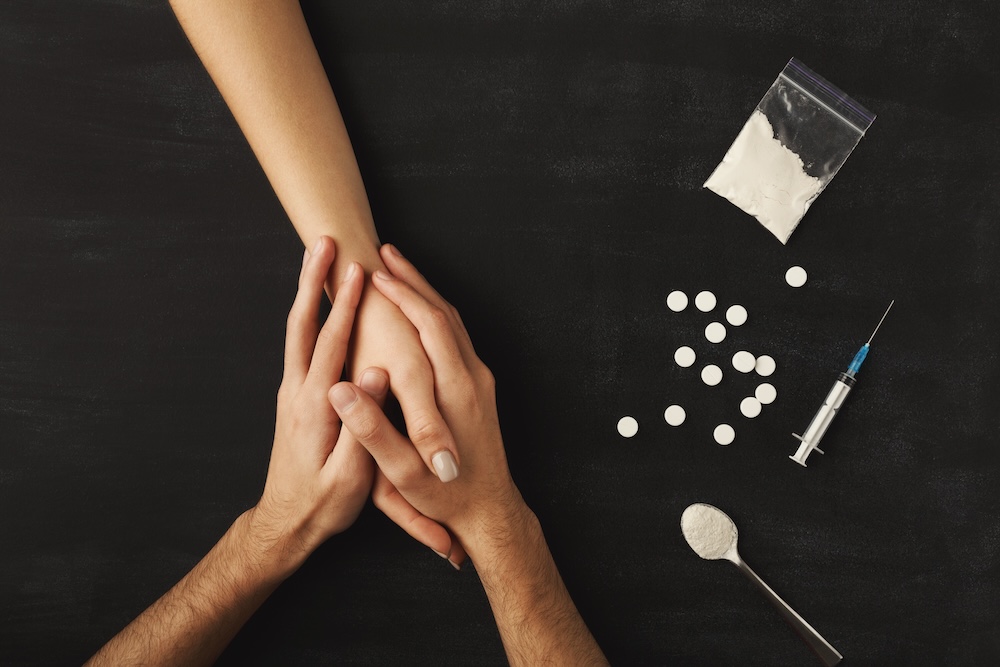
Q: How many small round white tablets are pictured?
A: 14